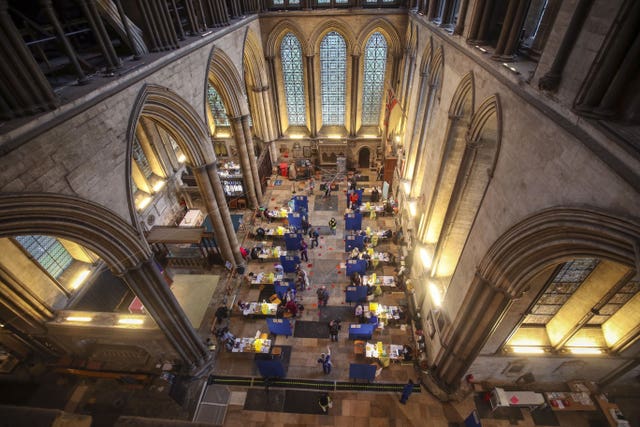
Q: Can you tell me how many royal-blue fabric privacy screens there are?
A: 14